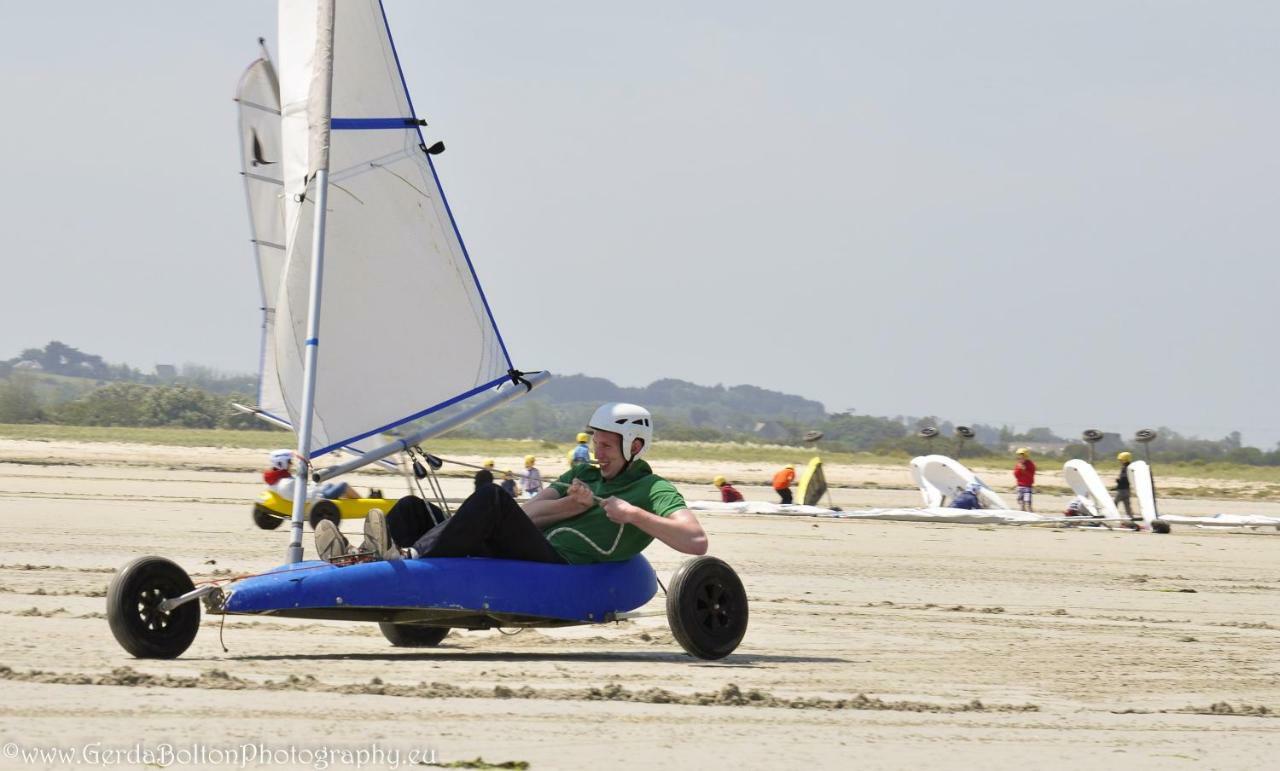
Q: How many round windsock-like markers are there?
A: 5